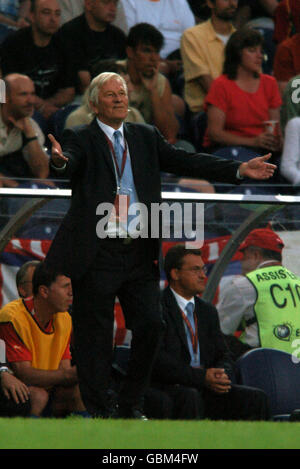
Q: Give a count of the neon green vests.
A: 1